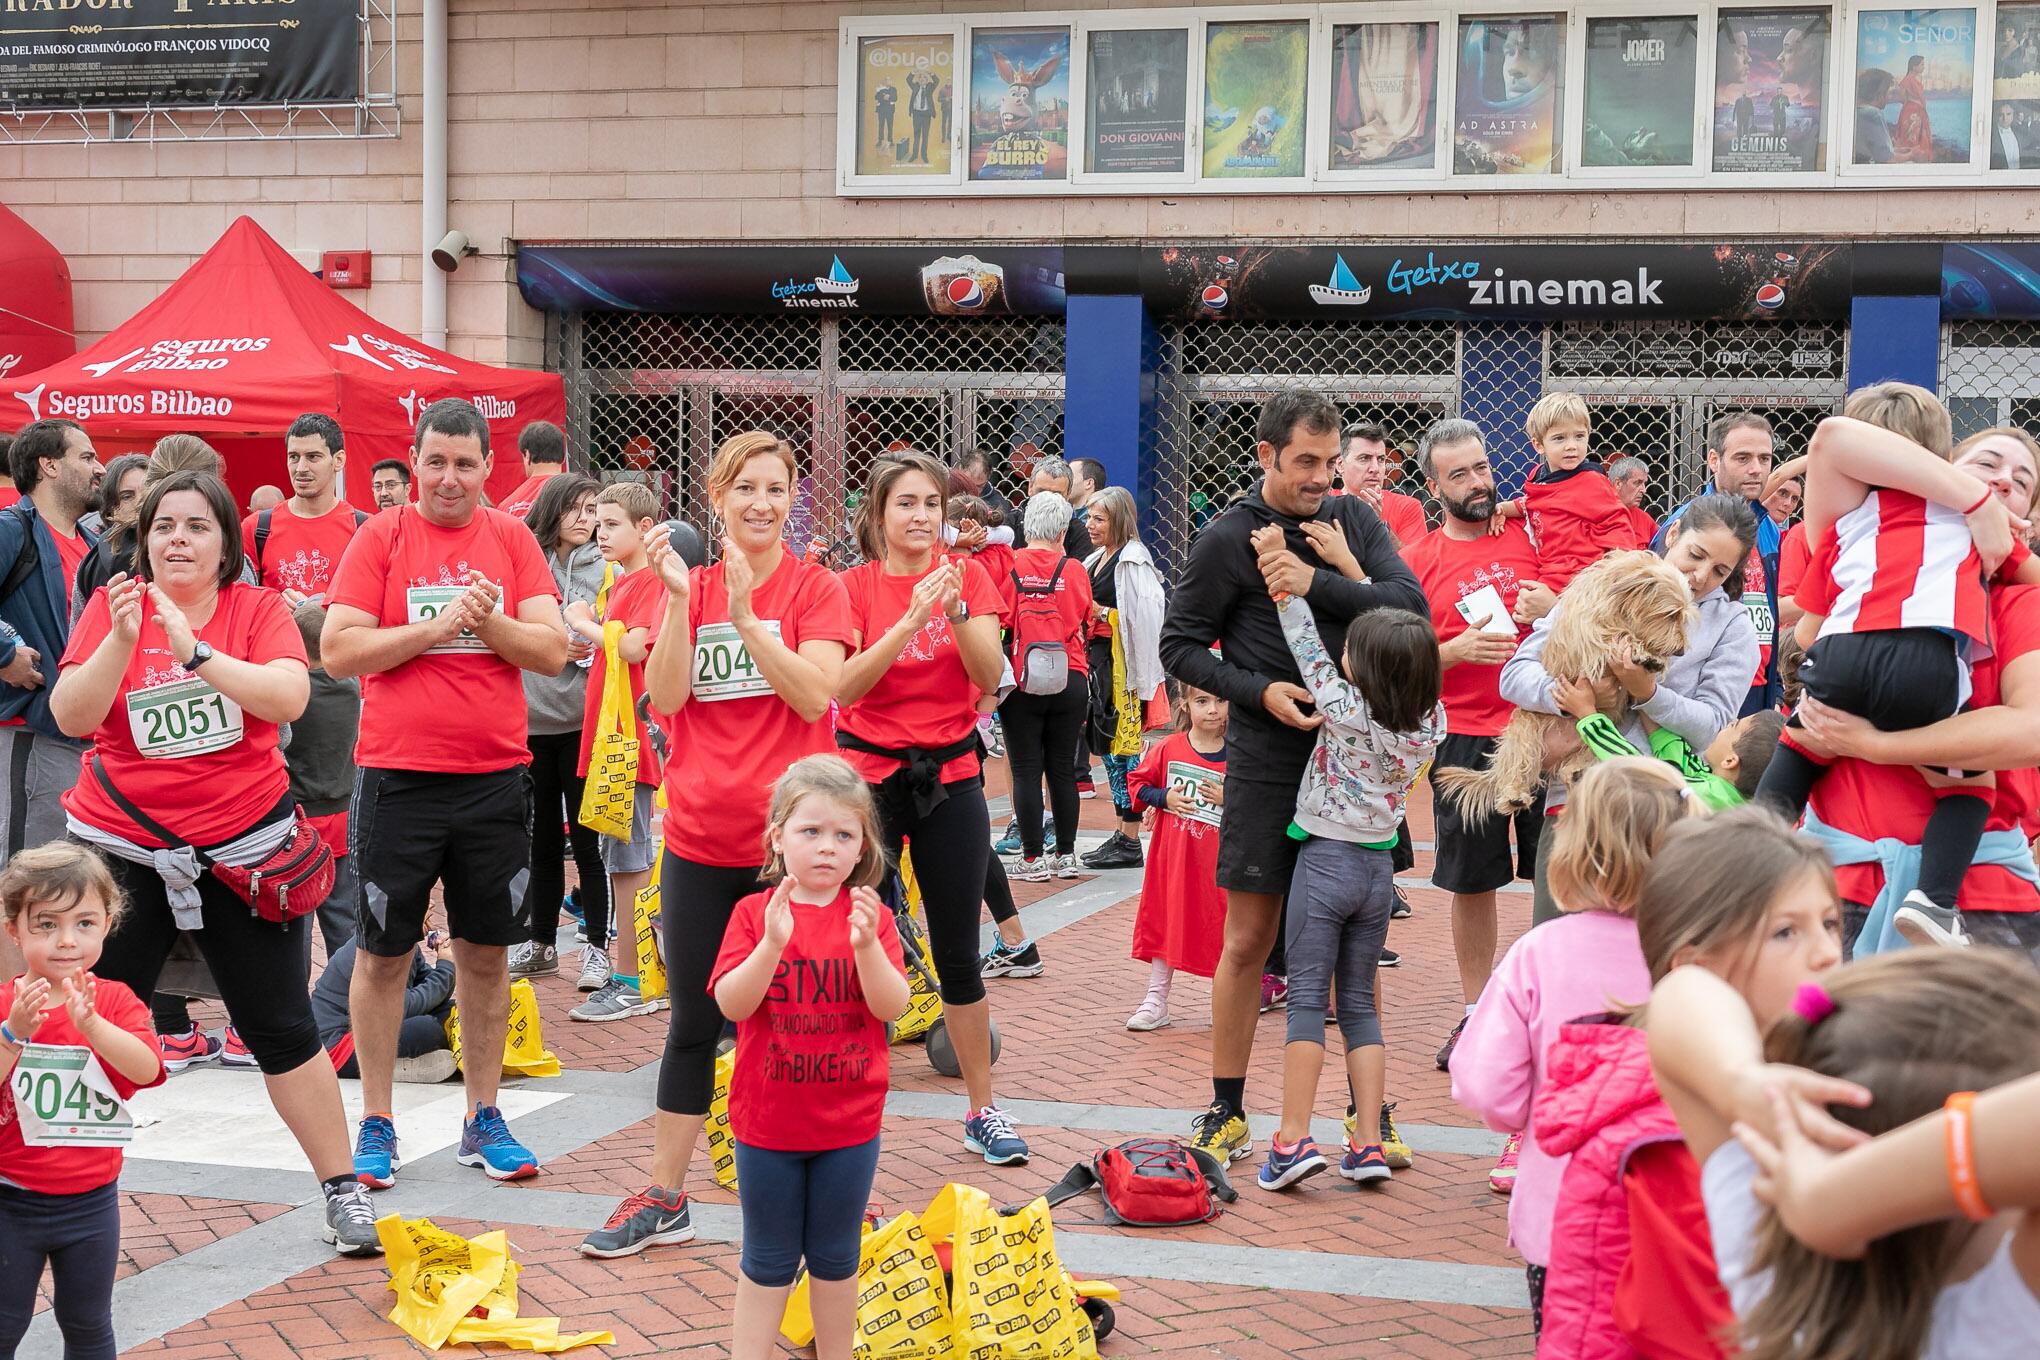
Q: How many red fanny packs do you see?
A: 1